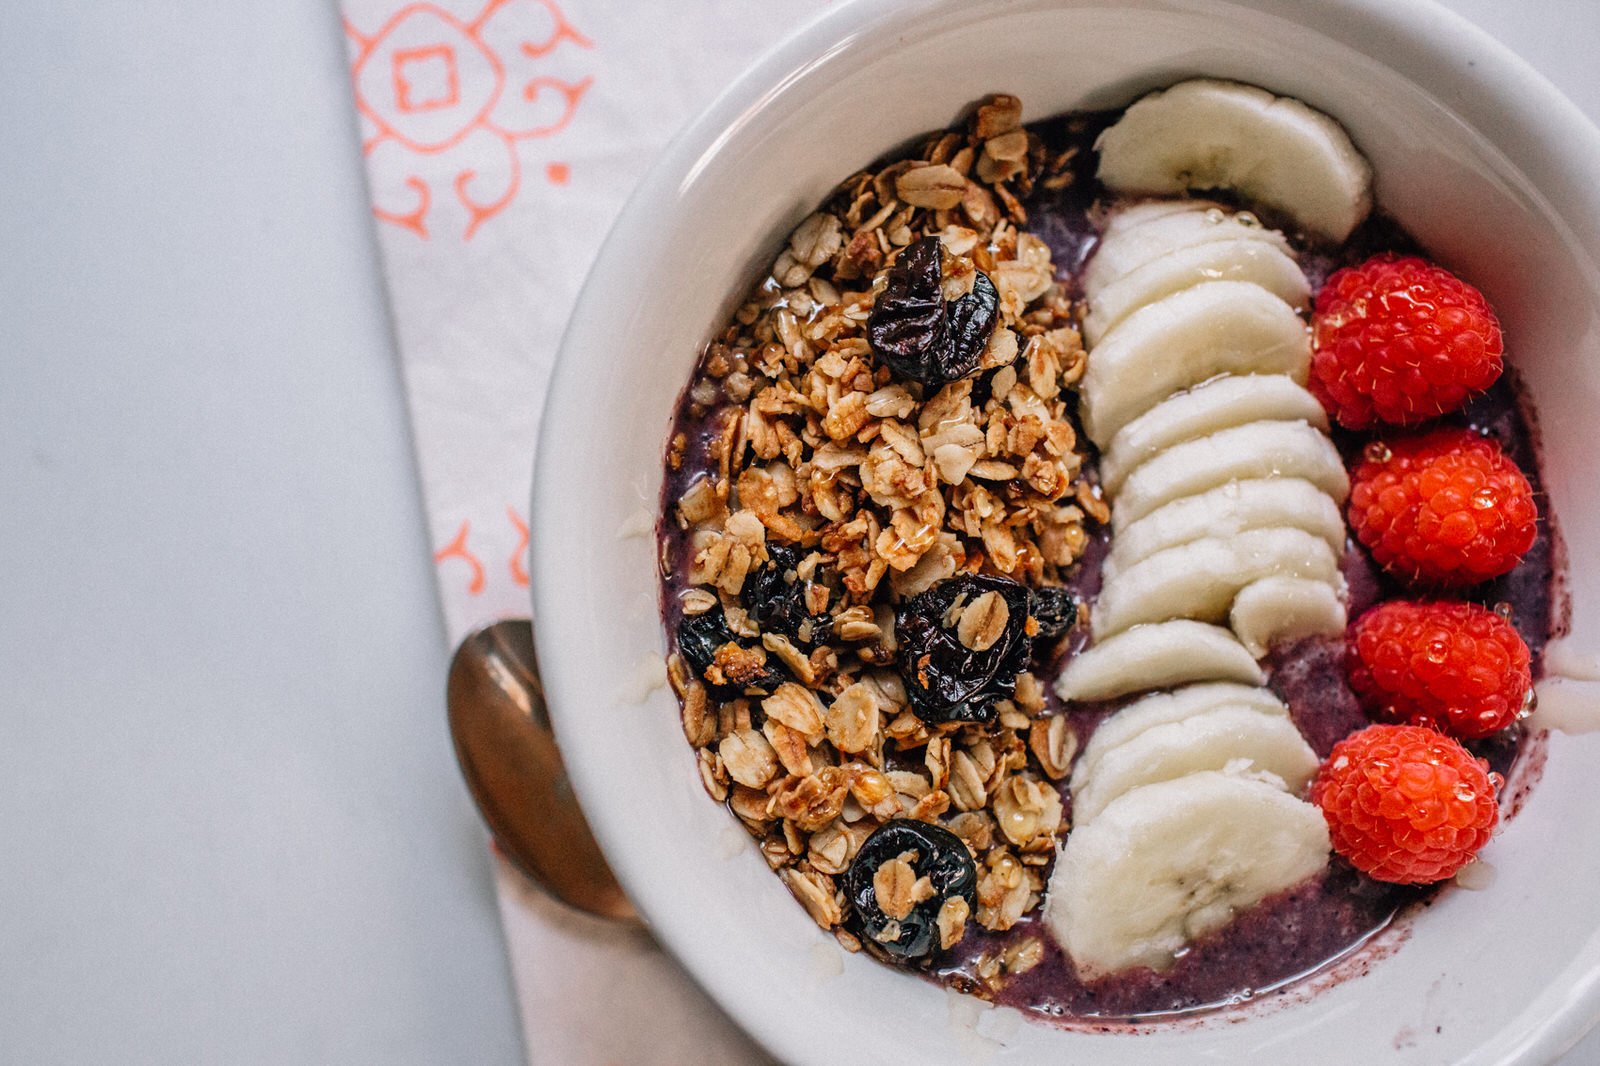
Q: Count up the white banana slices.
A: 13